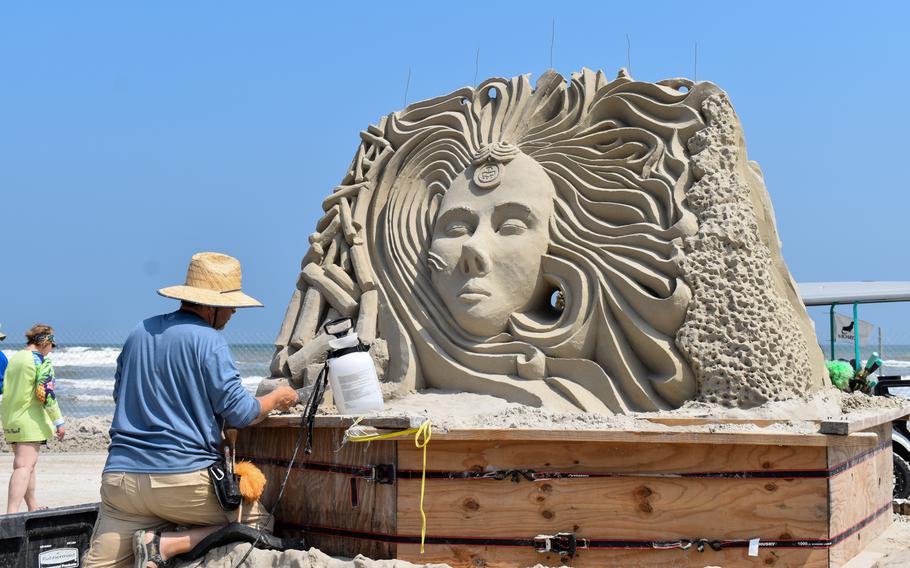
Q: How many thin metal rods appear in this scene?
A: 5